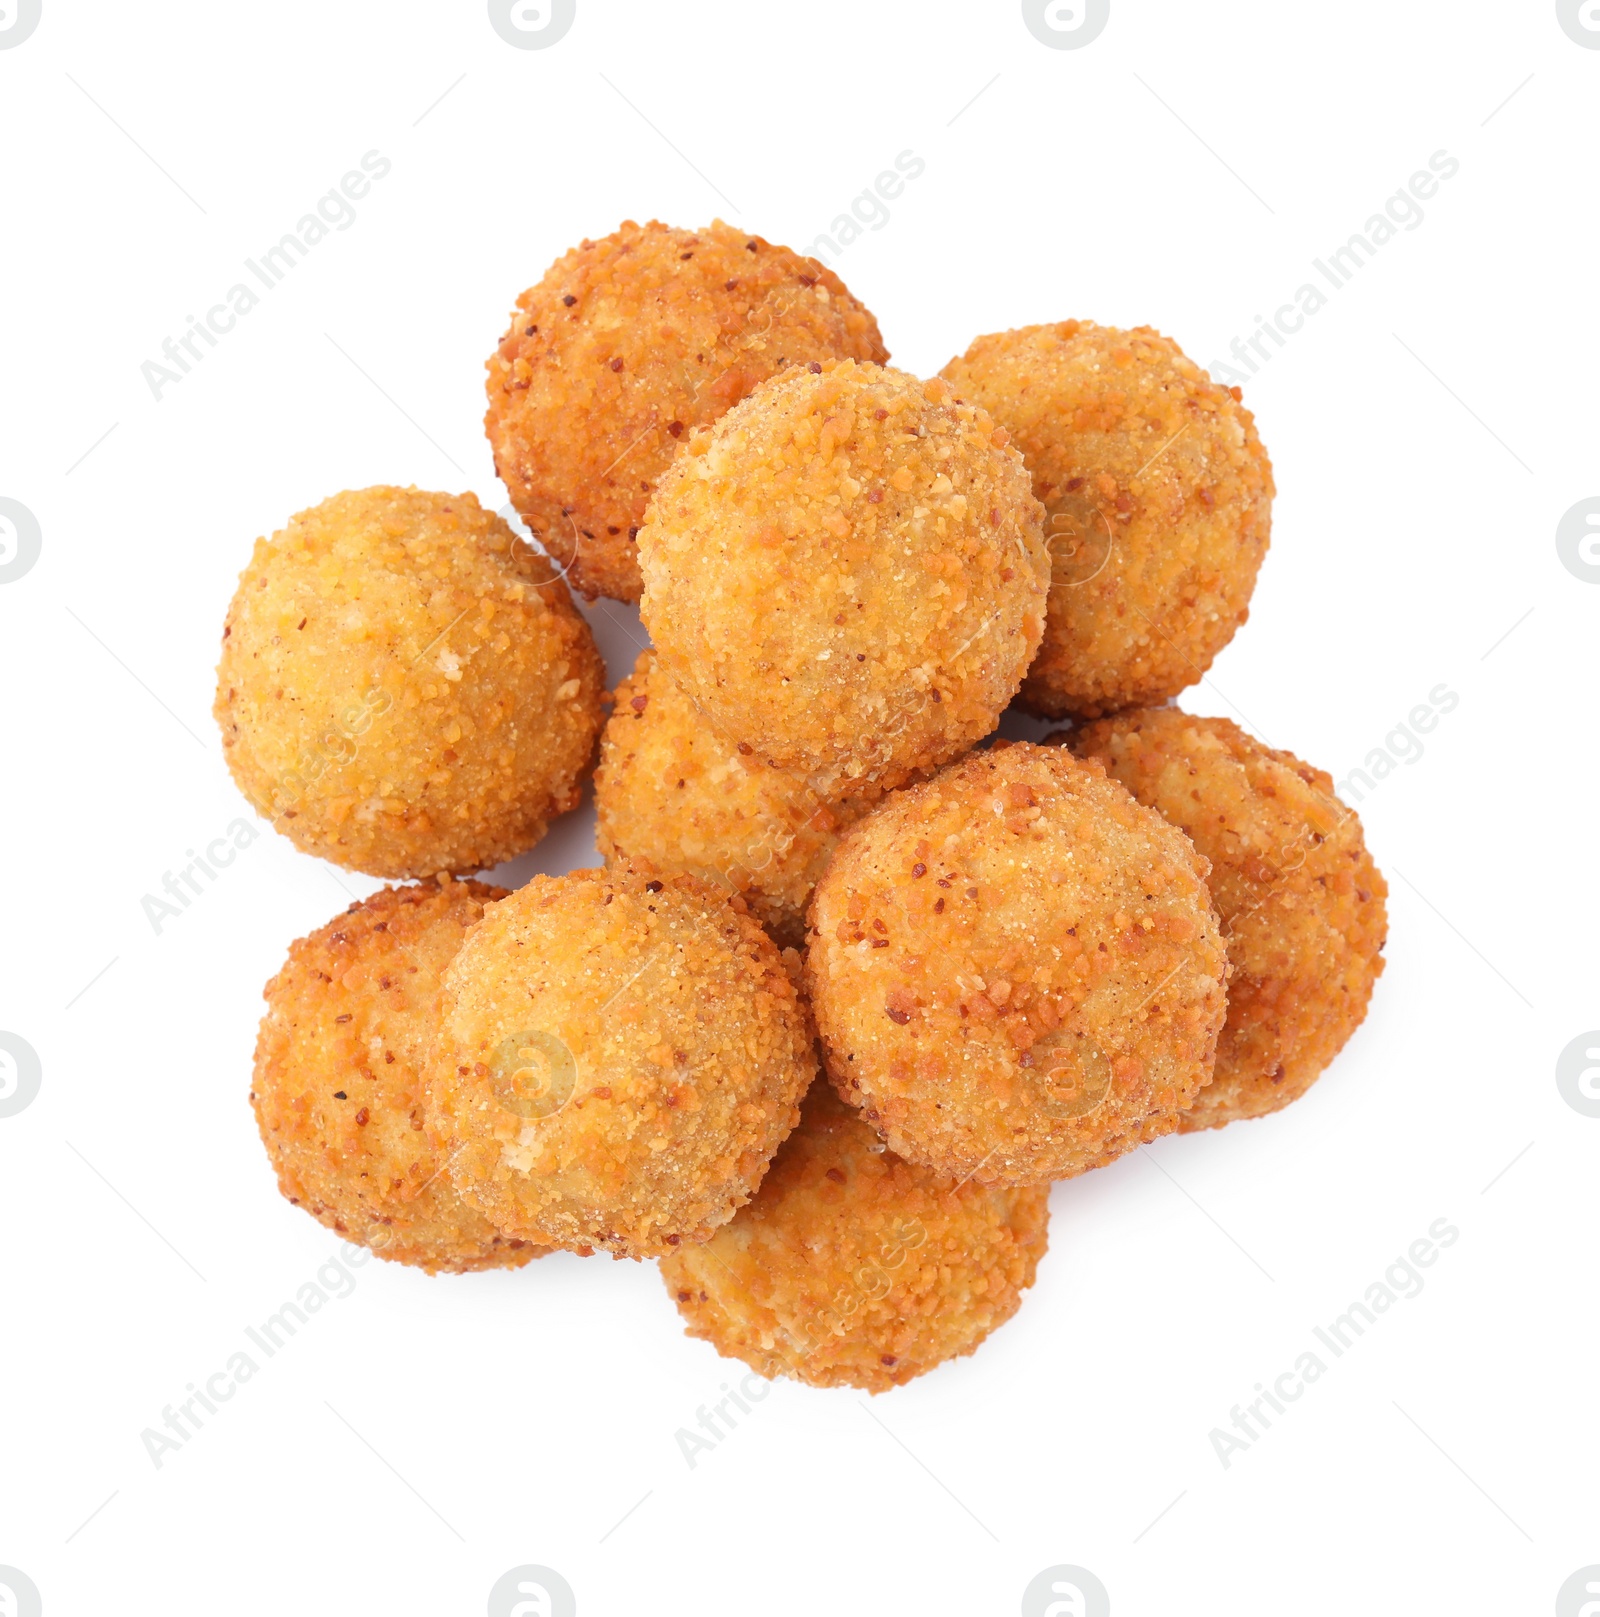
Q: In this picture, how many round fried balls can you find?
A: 10